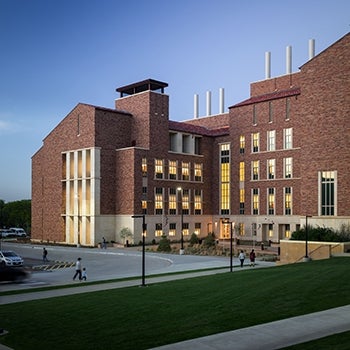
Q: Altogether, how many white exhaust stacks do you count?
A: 6